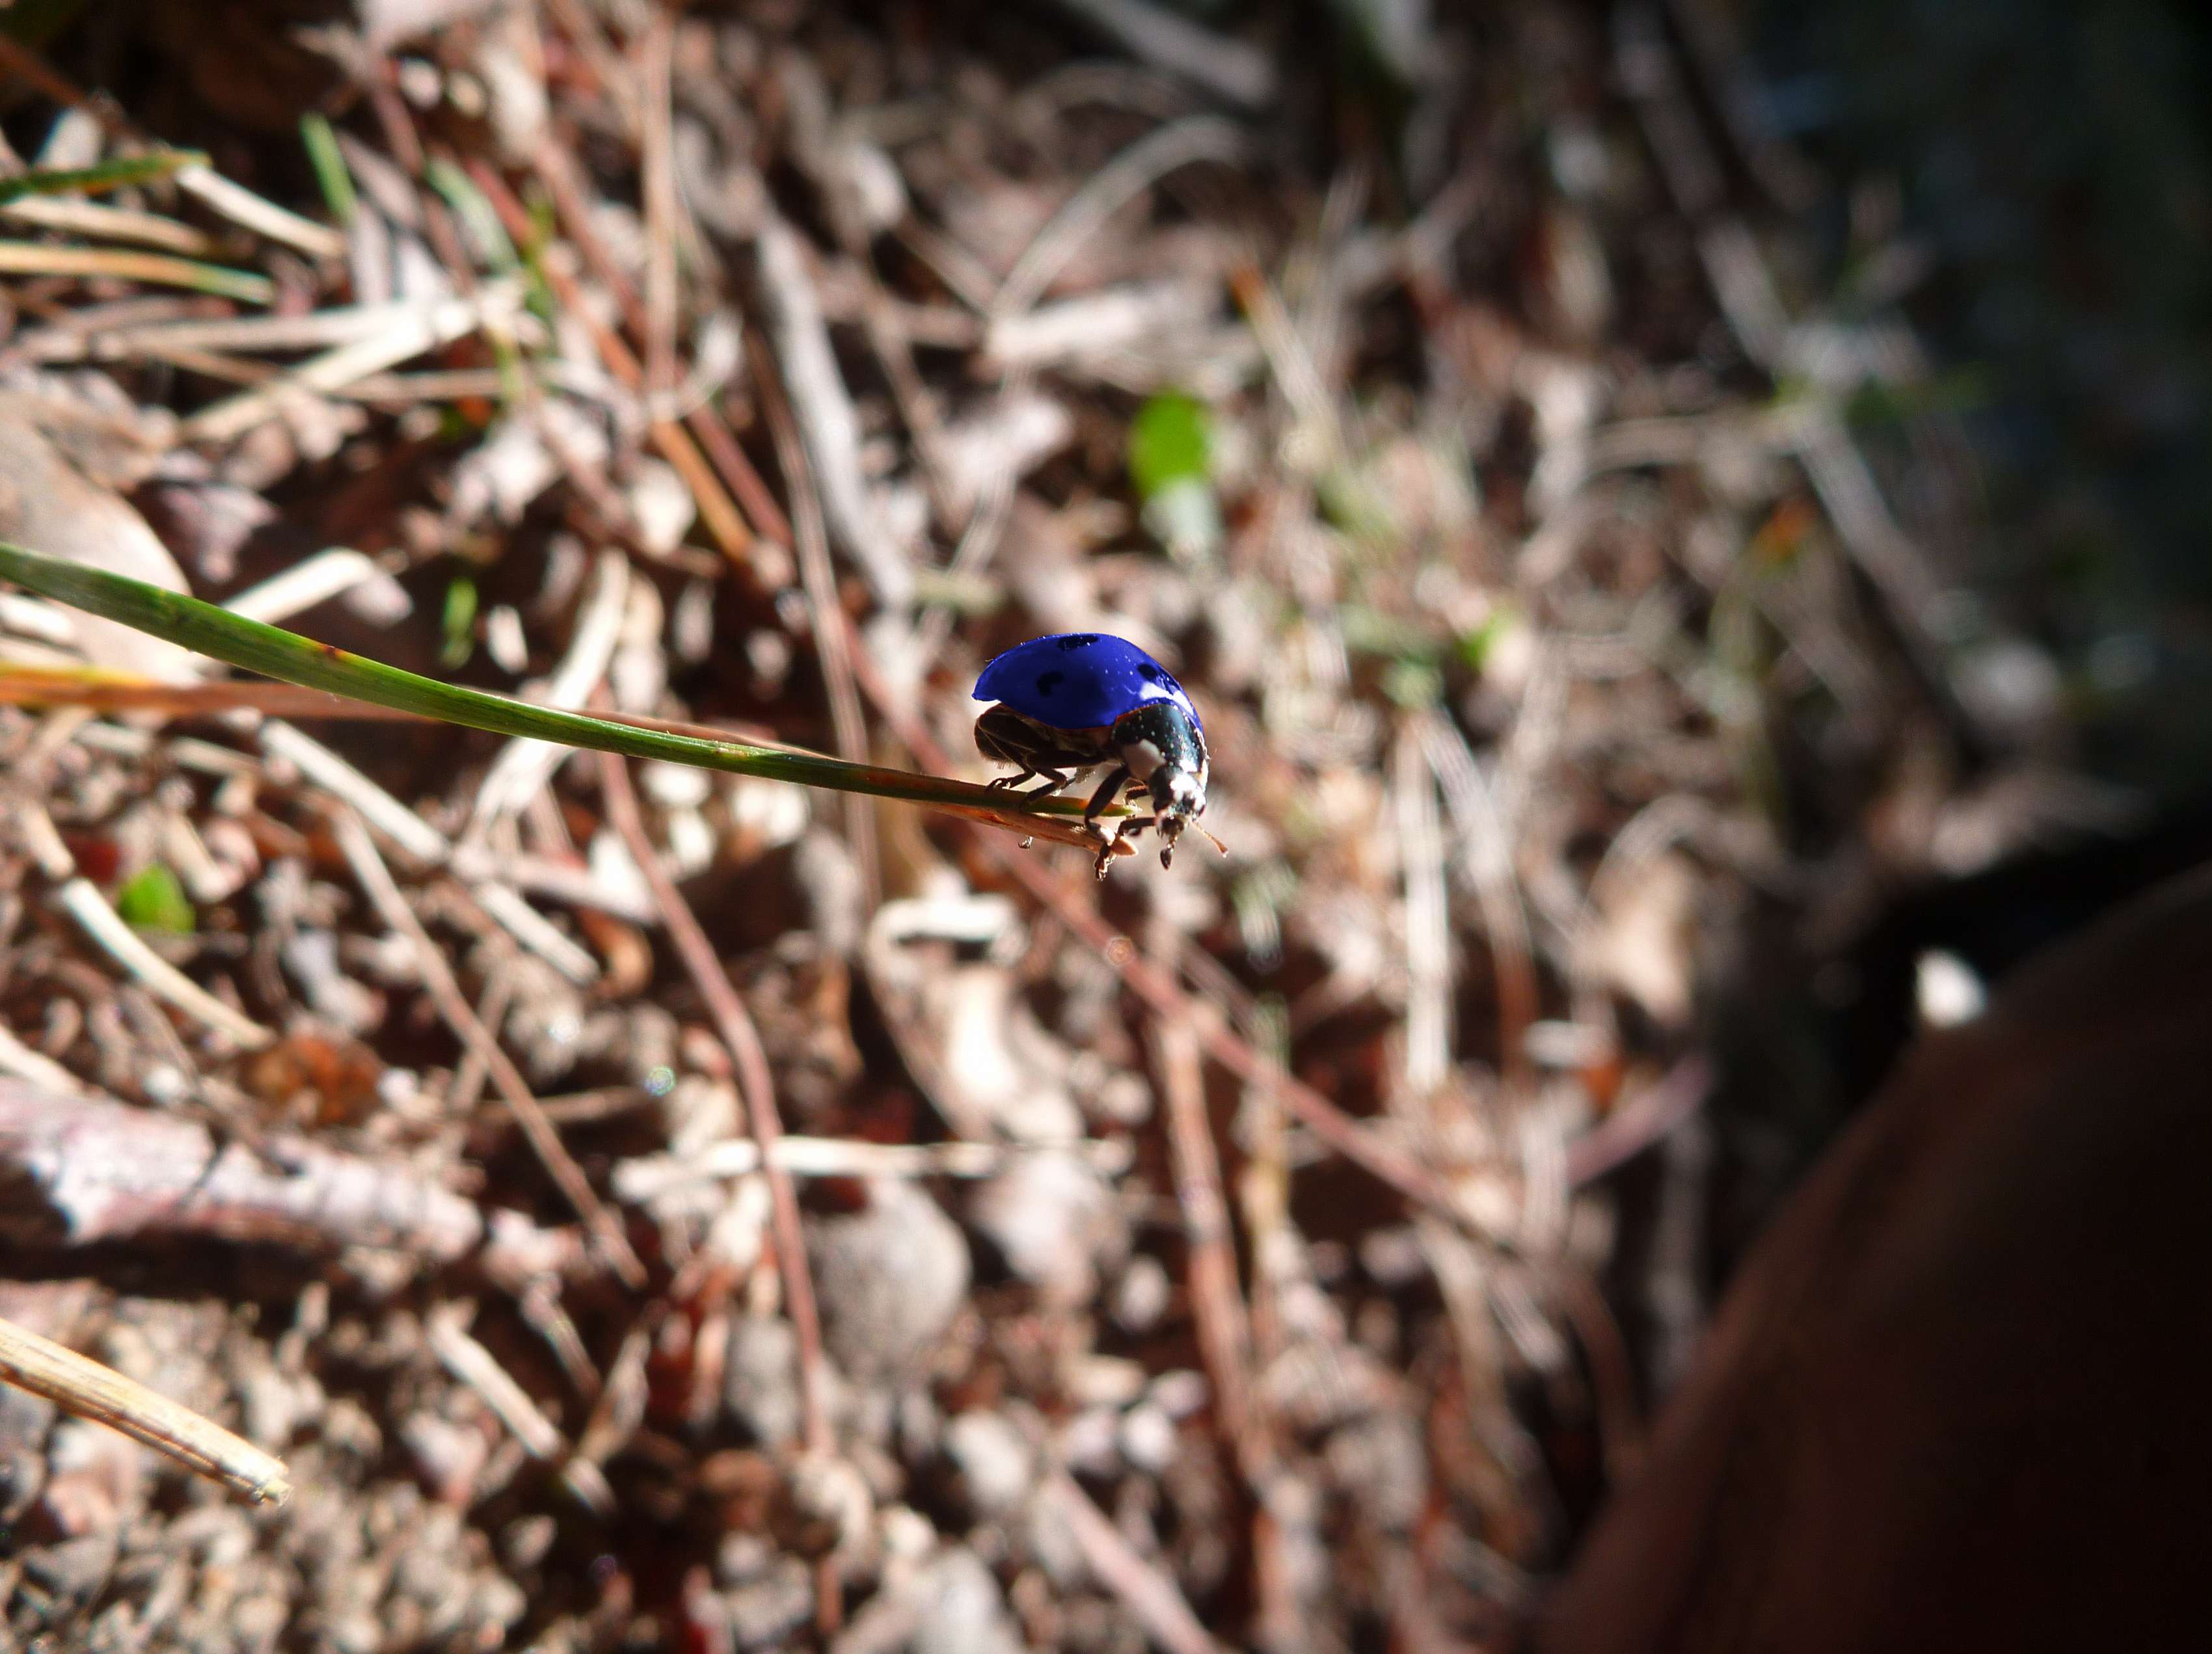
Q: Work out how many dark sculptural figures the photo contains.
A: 0